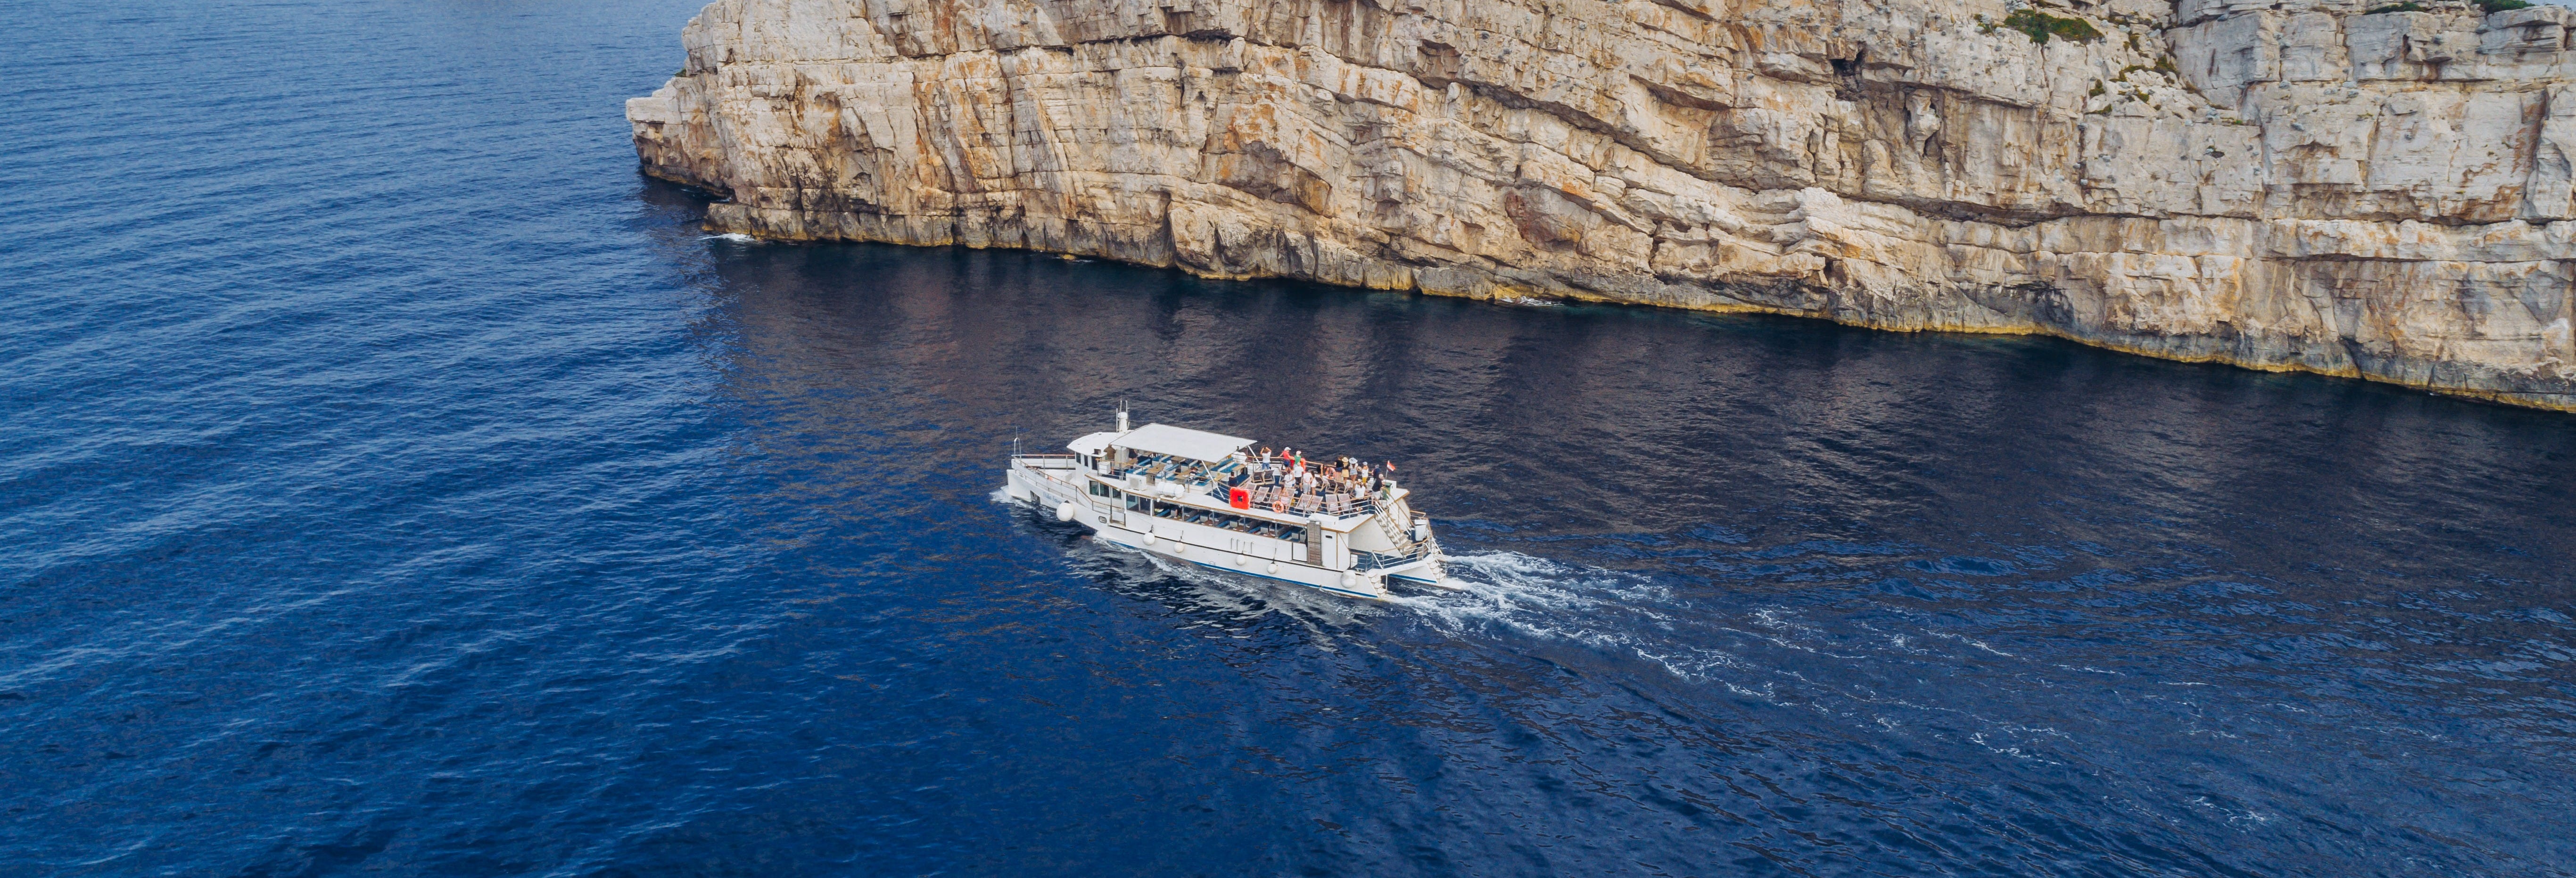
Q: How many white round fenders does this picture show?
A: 6